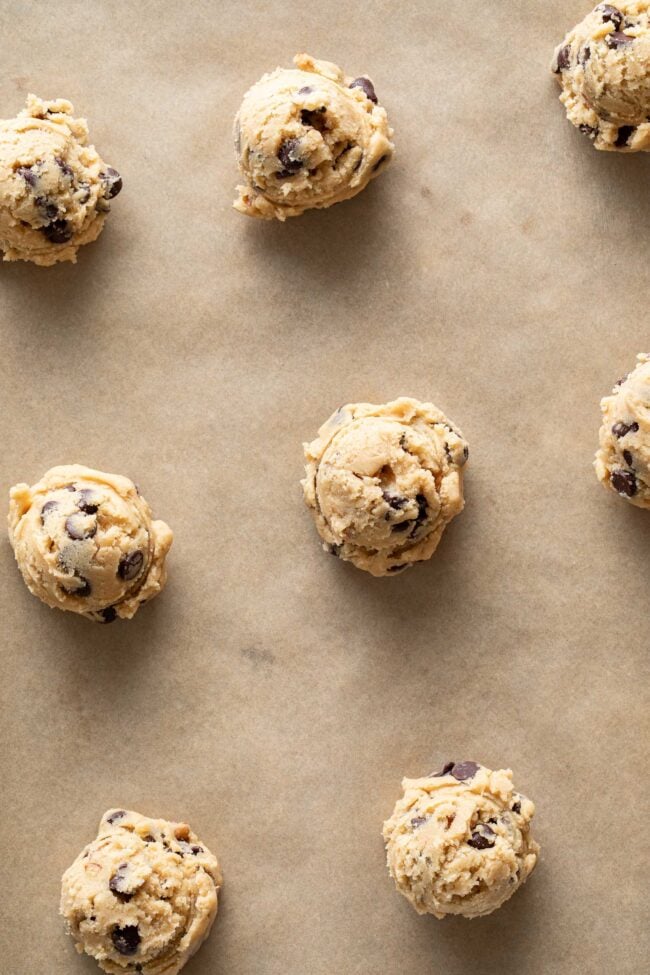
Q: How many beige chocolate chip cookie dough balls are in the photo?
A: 8